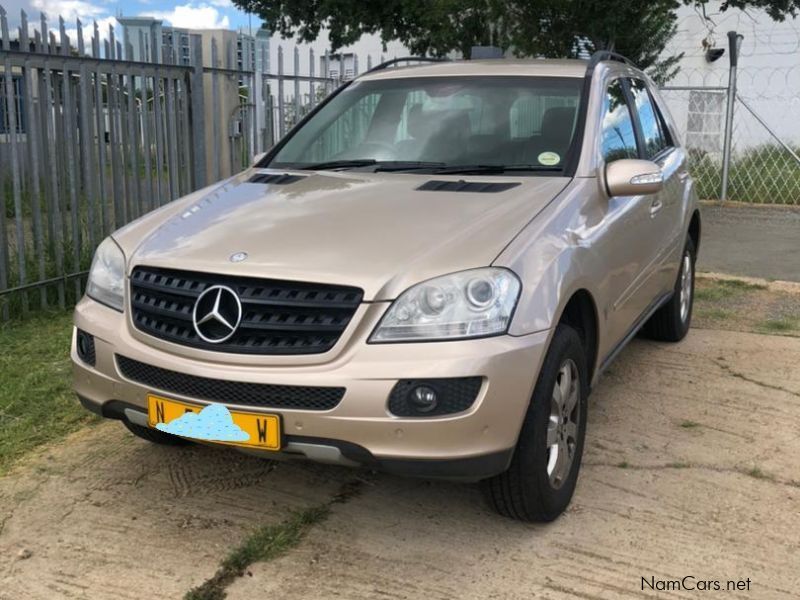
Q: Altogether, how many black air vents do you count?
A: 2